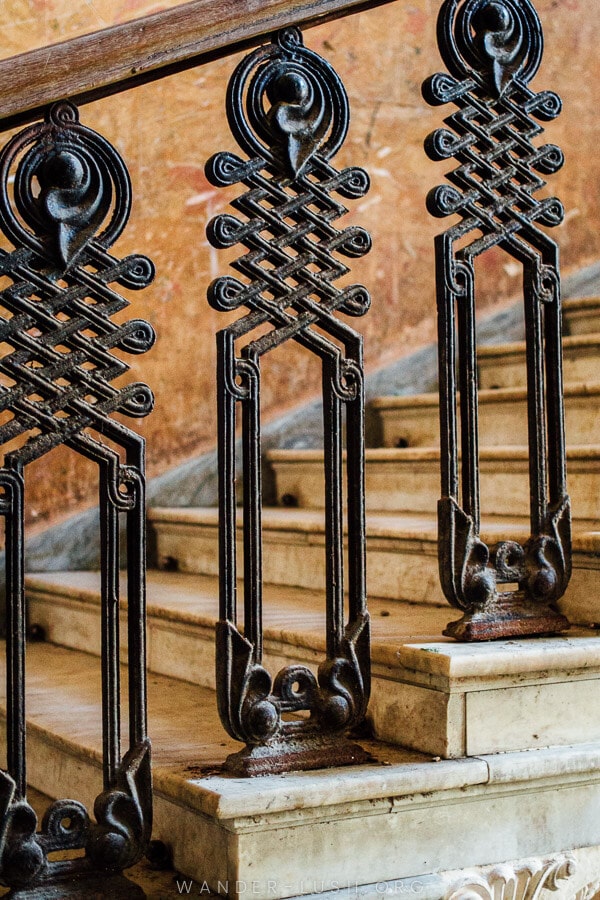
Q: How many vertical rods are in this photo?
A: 11